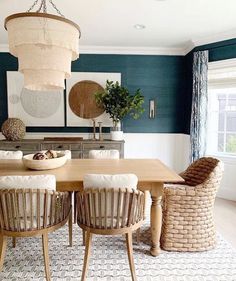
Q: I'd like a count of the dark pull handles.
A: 3